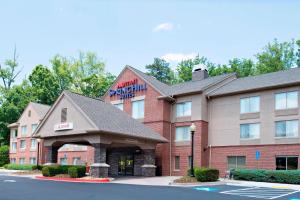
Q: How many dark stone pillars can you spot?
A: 3